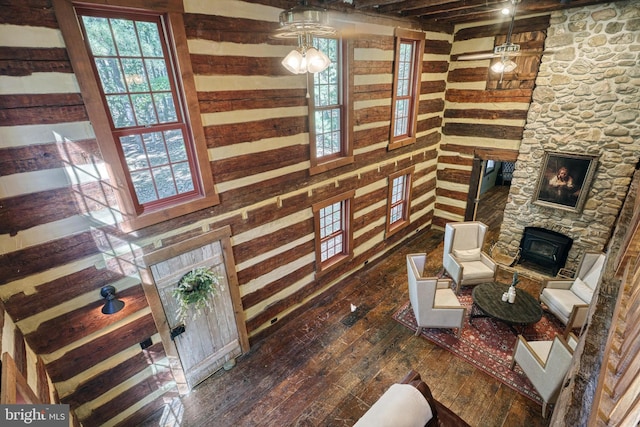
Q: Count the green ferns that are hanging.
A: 1